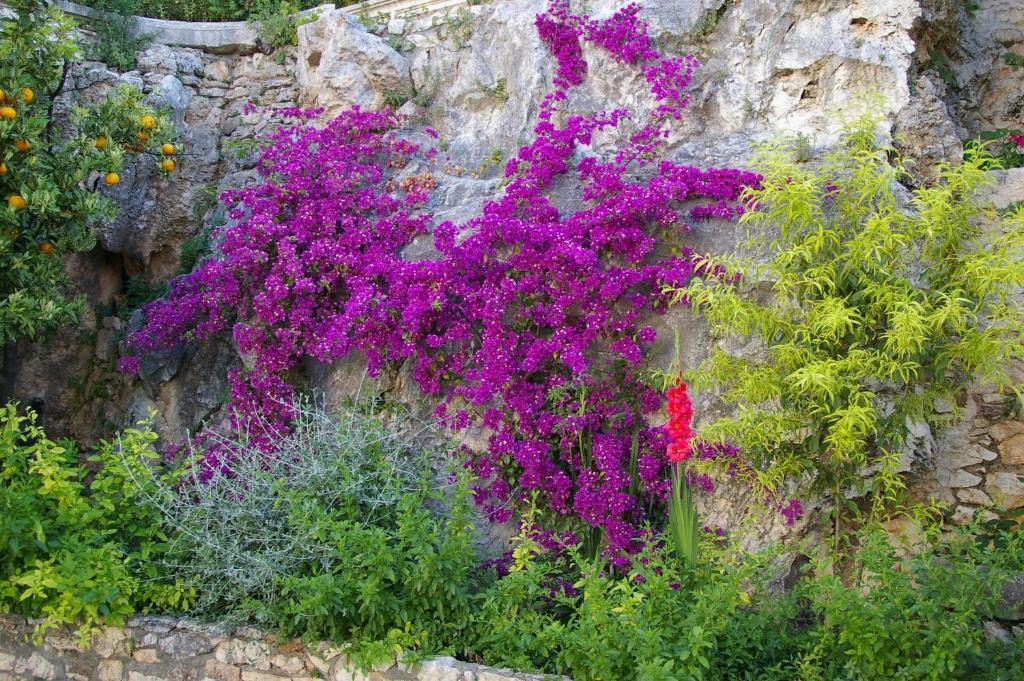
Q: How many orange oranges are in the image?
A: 13